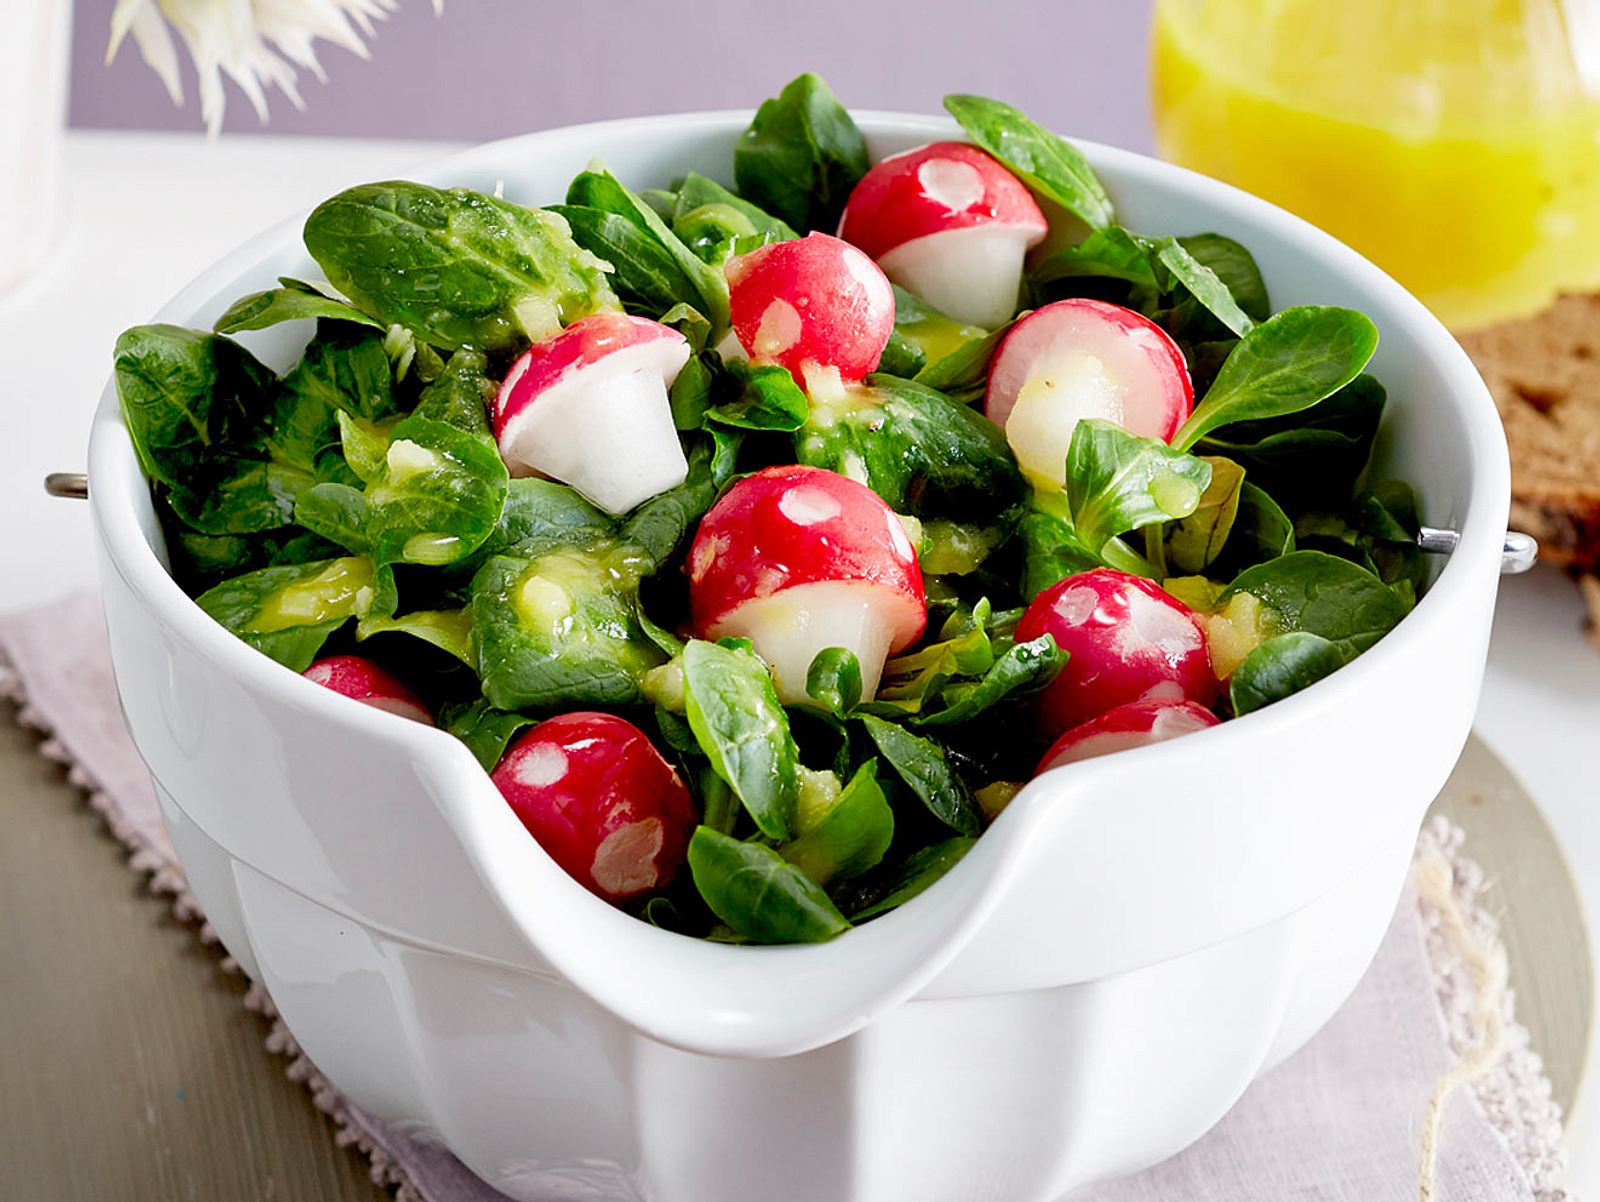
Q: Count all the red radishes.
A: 9